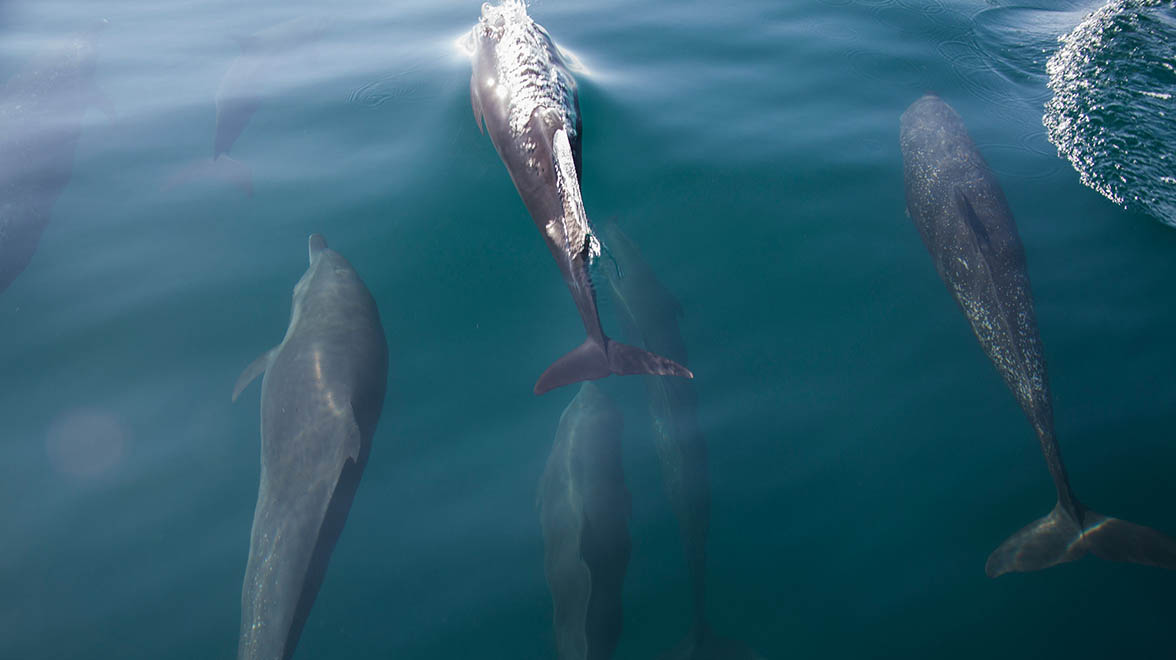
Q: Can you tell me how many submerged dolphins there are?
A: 6